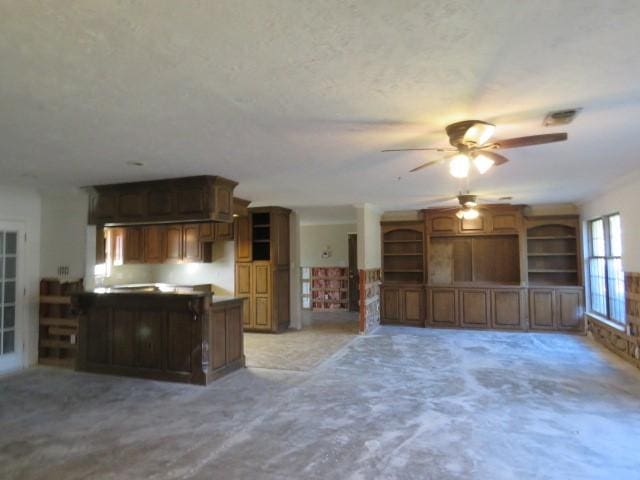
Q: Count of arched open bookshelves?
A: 2